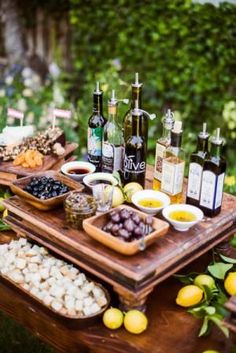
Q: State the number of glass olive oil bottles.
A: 8